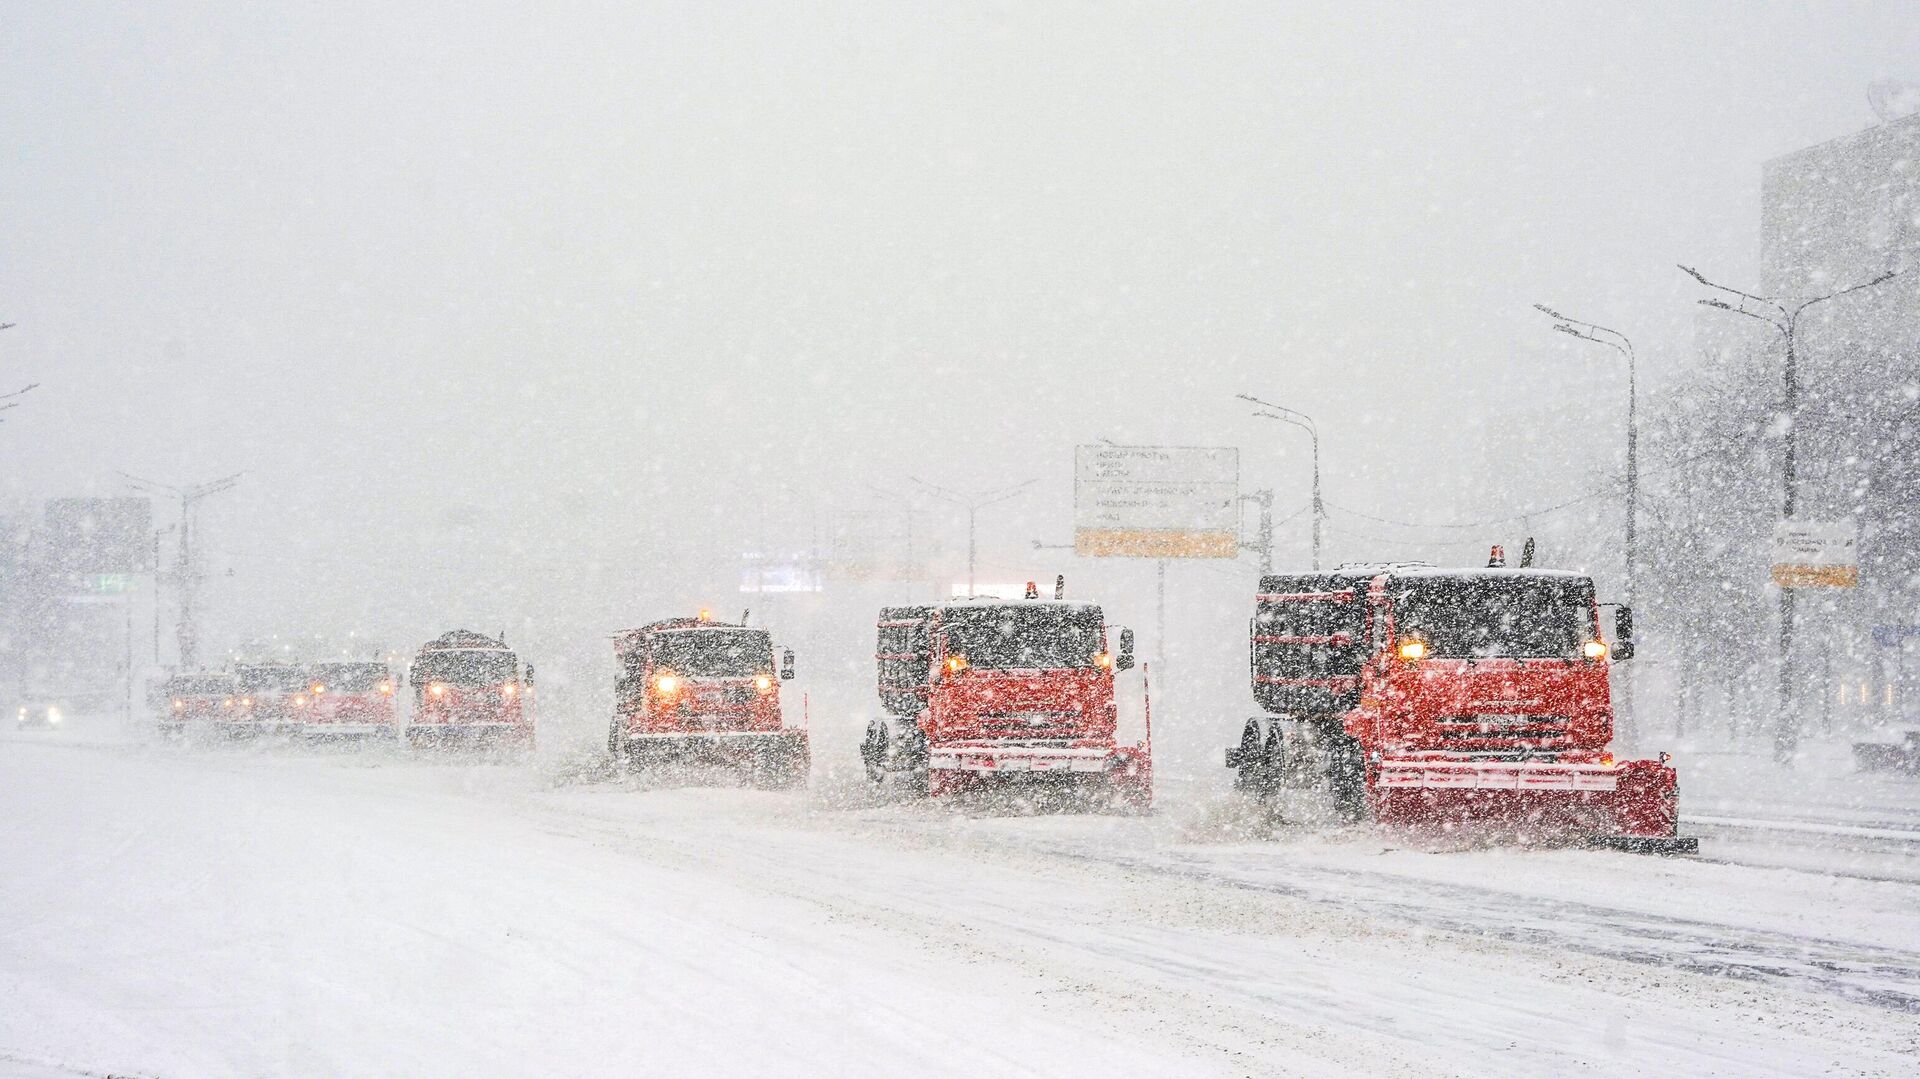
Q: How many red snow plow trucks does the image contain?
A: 7